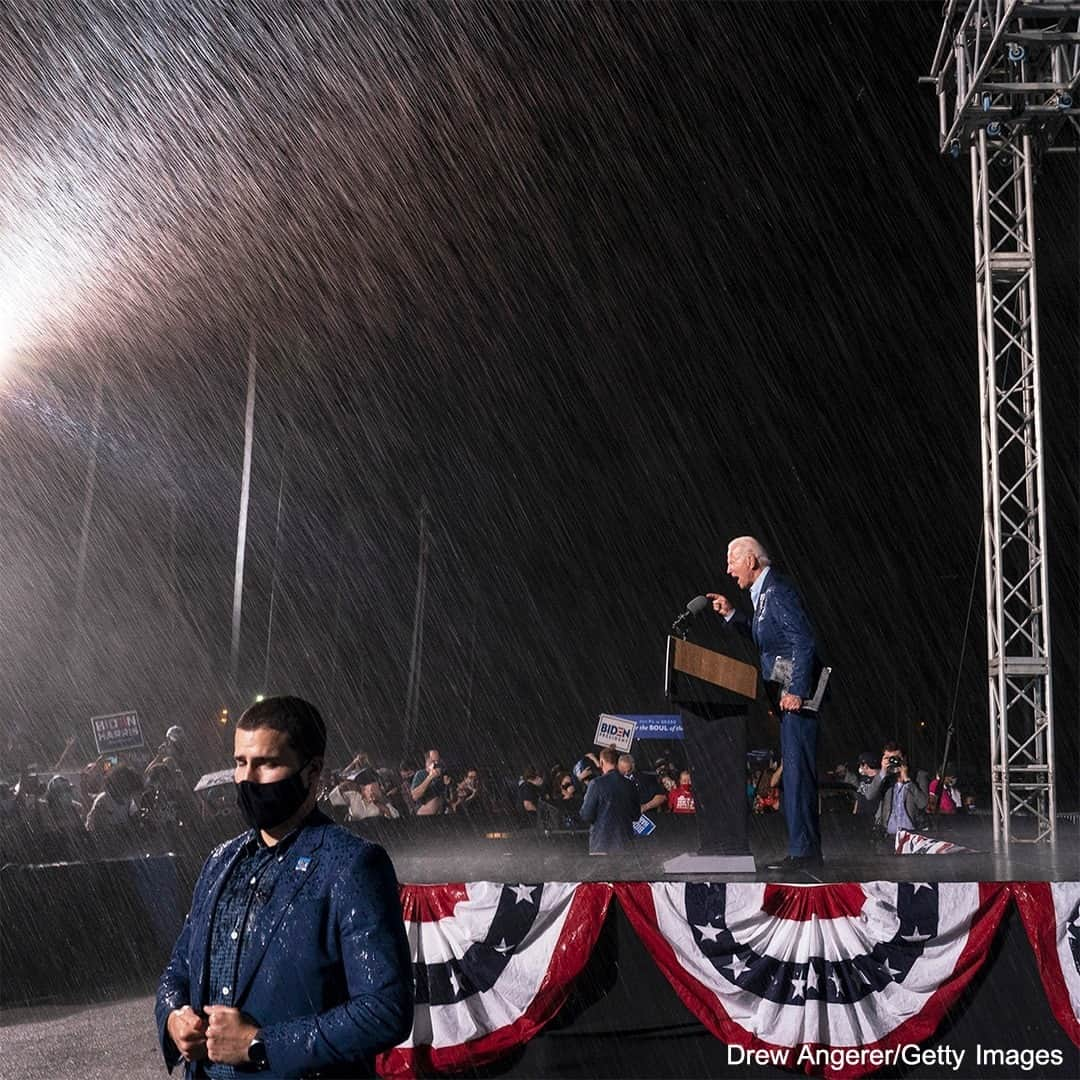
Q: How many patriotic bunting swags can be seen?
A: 3